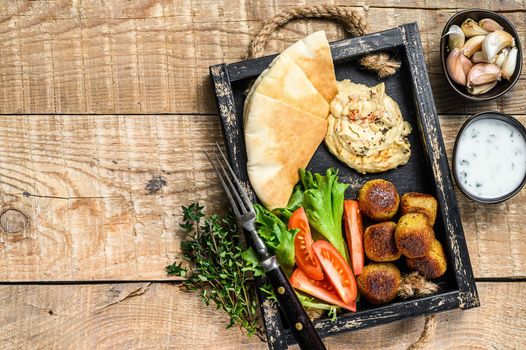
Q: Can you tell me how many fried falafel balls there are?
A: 6